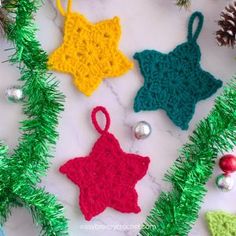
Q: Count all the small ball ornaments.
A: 4